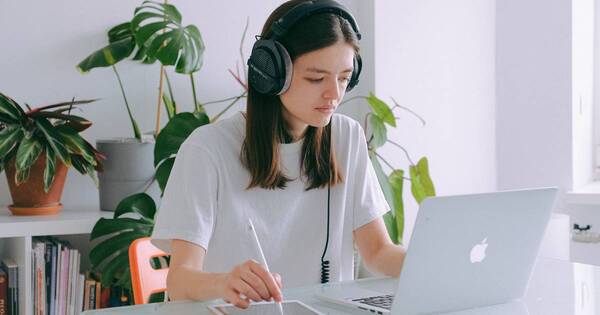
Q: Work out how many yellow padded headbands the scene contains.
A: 0